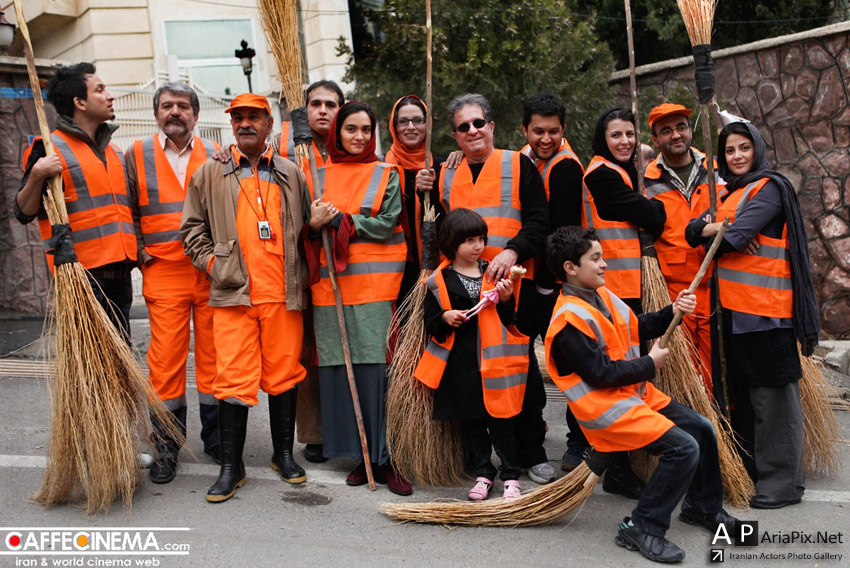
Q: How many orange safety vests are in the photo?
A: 10